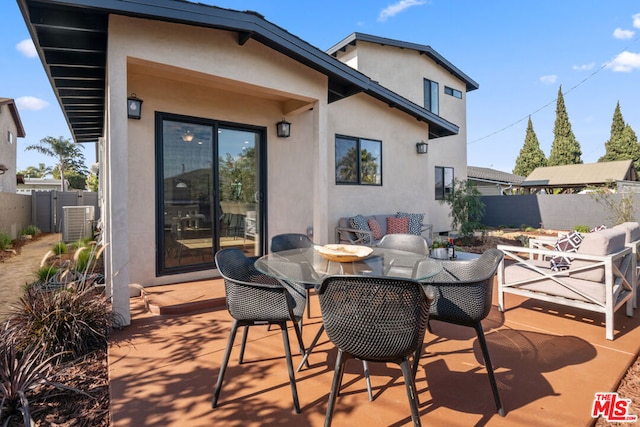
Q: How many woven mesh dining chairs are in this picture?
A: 5